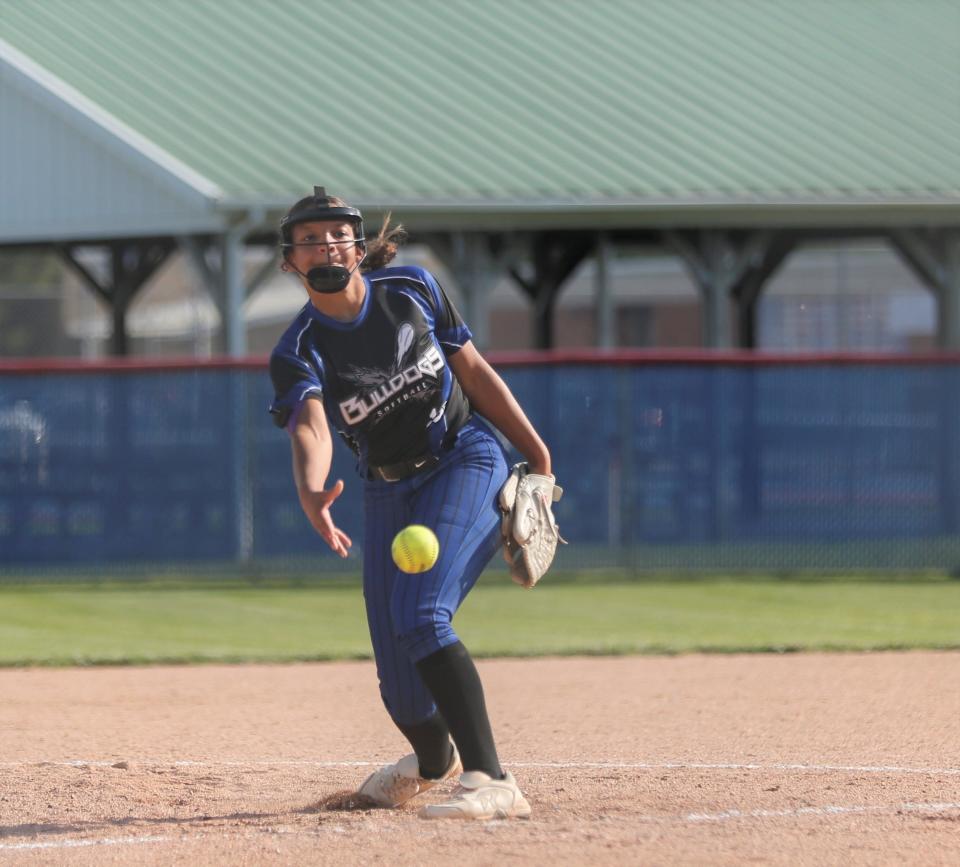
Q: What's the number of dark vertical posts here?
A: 3